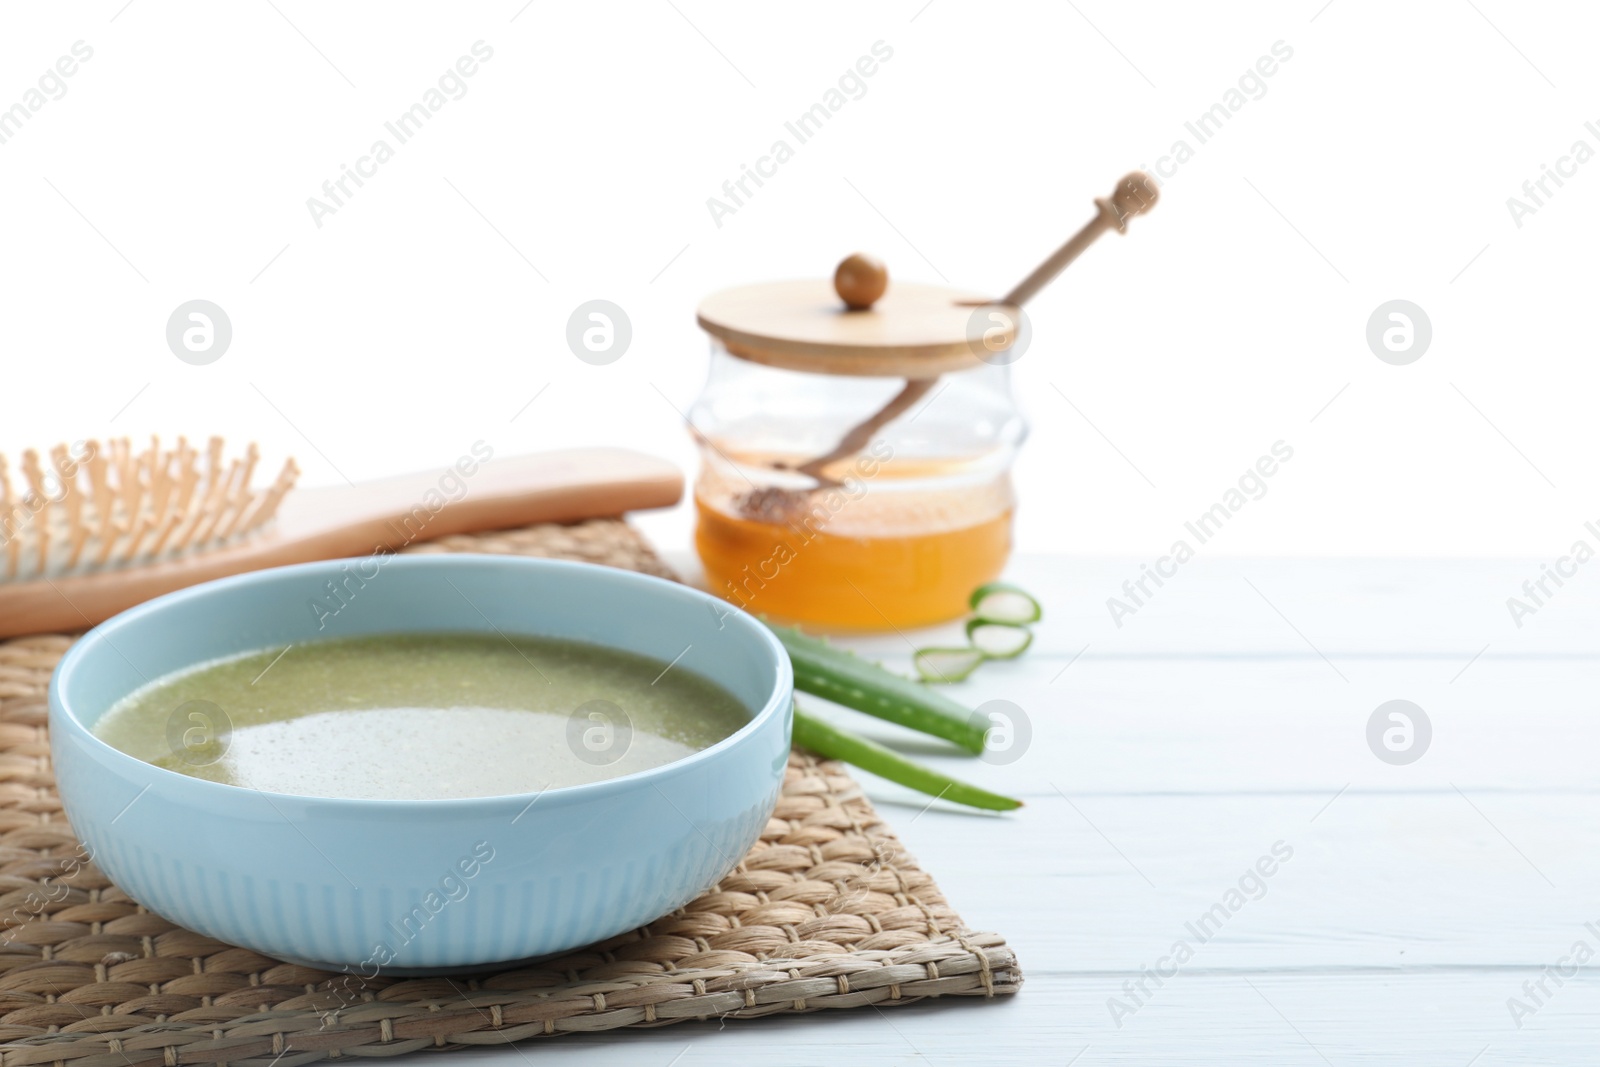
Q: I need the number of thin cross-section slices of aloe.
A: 3